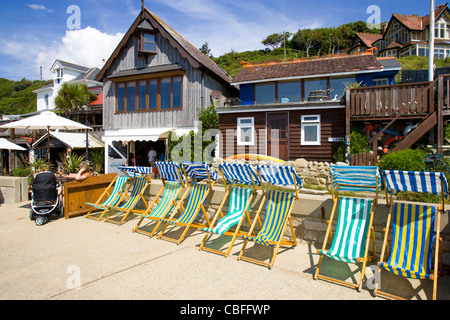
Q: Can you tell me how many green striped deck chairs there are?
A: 4